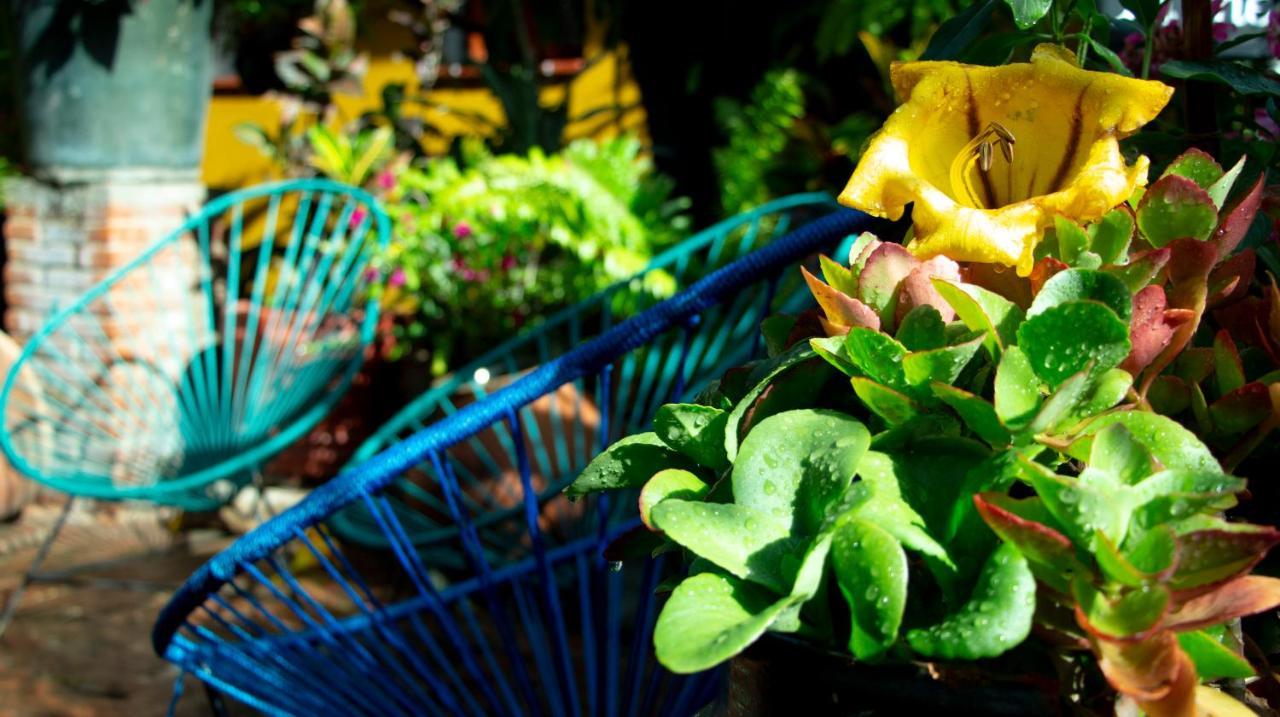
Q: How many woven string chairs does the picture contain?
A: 3